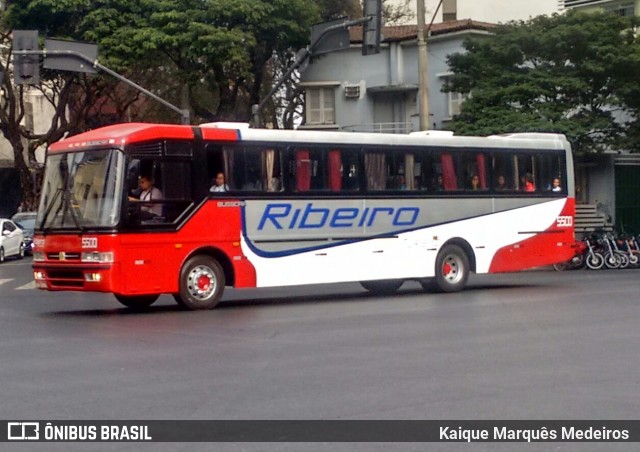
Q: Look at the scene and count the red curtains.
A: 4